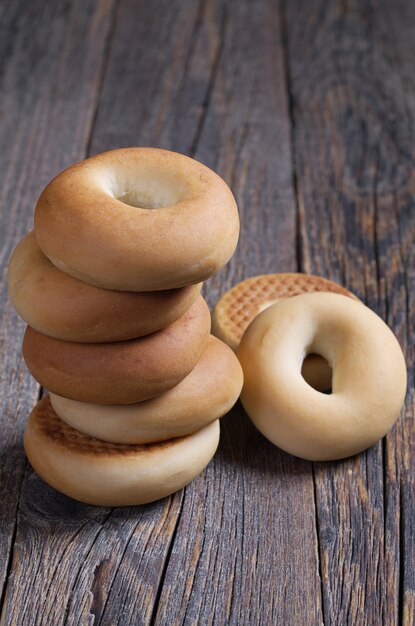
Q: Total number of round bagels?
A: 7